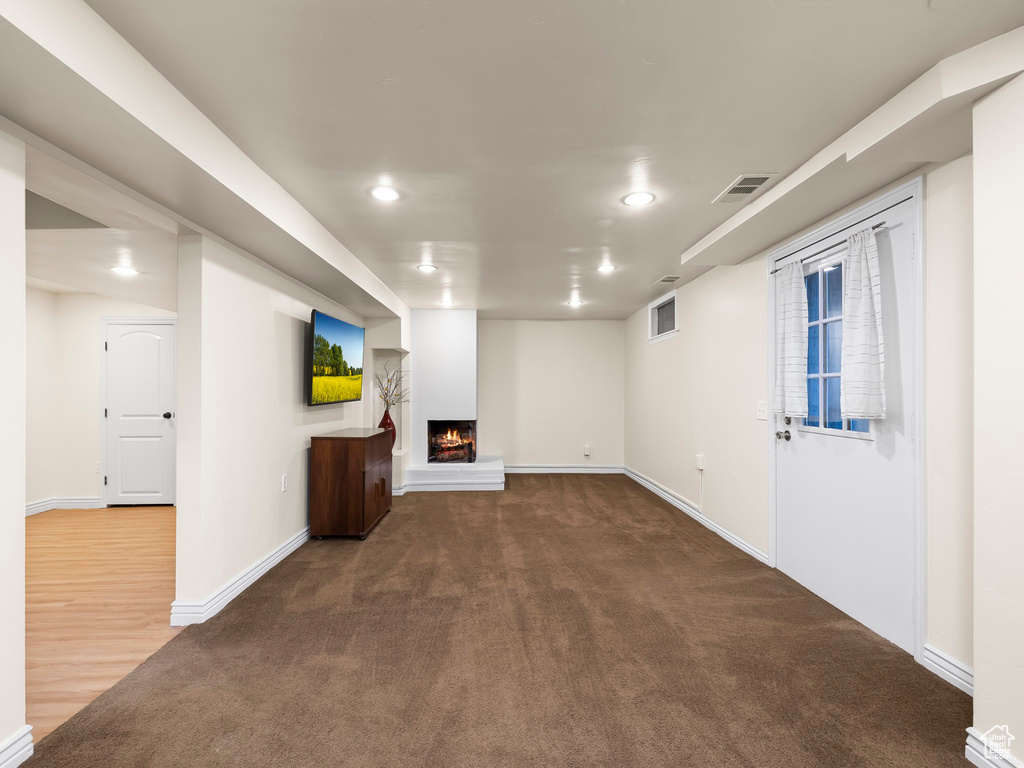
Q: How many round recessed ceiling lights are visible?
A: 7